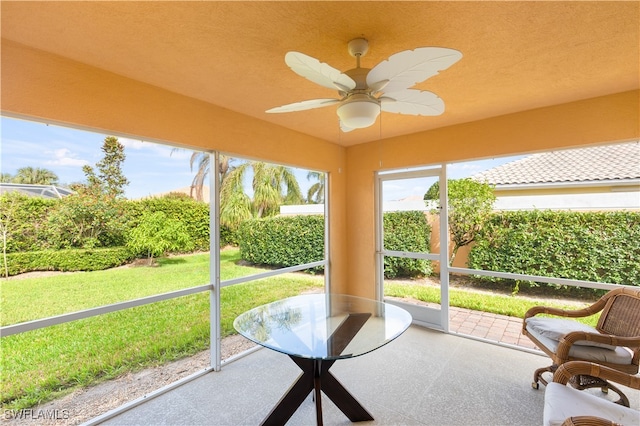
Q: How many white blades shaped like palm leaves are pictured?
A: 5